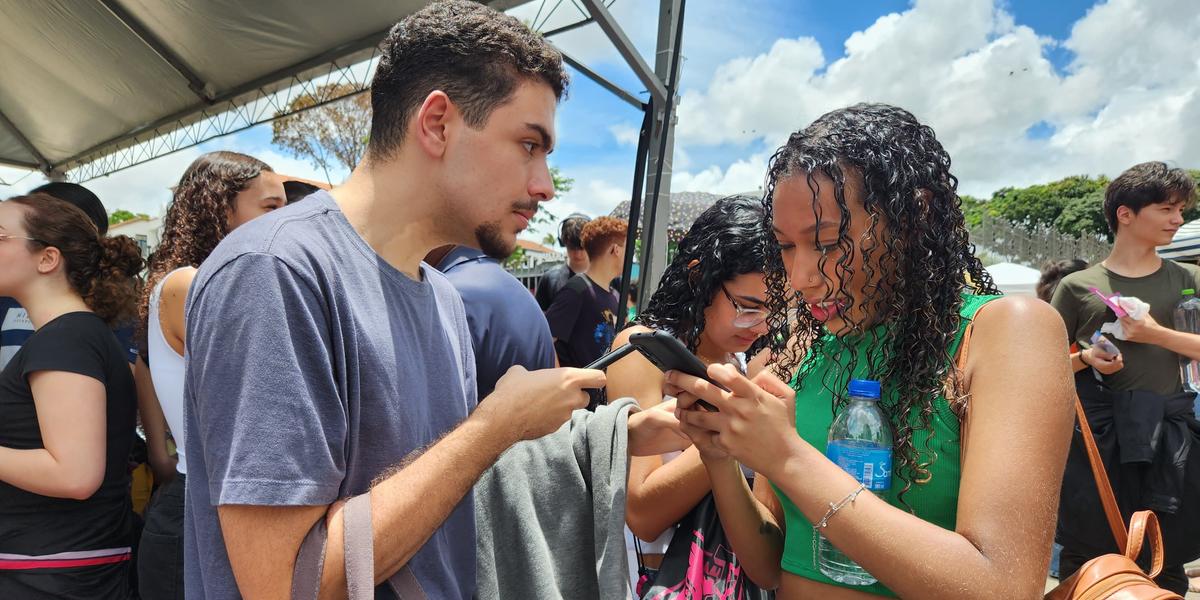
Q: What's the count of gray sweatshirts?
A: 1